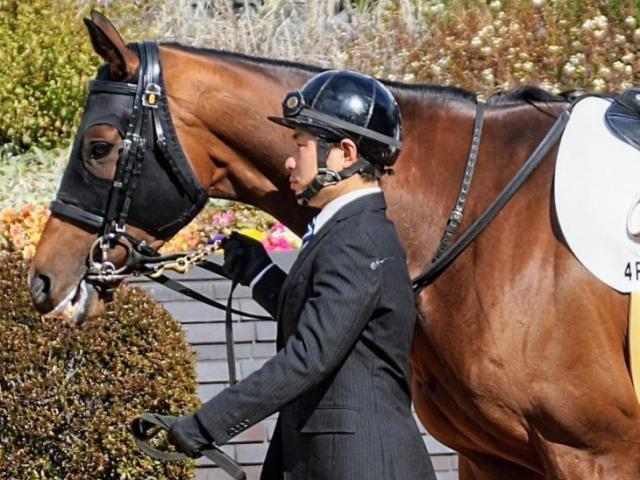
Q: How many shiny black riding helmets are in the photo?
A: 1